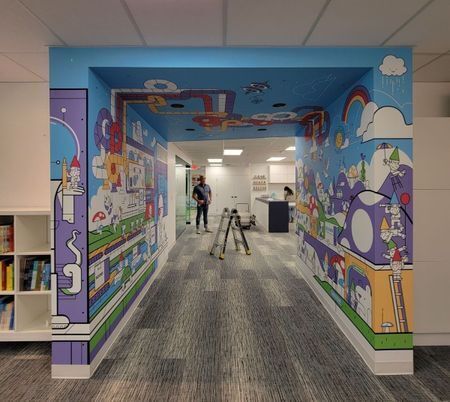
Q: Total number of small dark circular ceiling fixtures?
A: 4